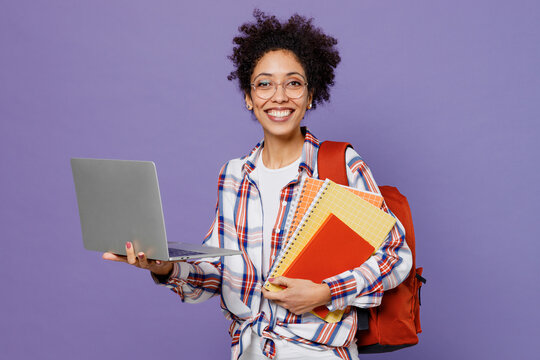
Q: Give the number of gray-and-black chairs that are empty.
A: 0